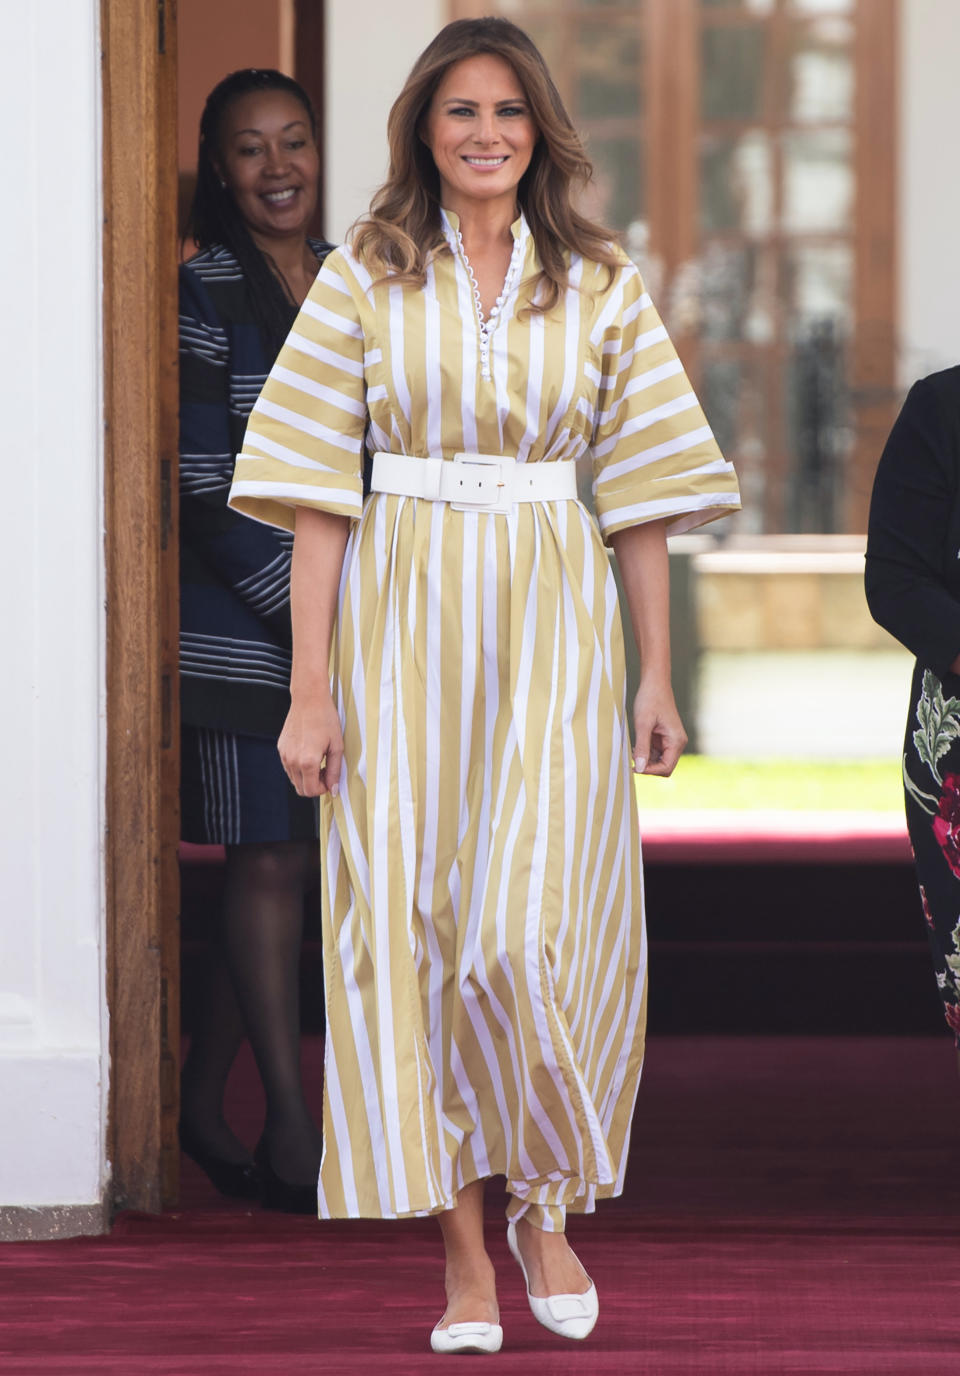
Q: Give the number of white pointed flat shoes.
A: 2